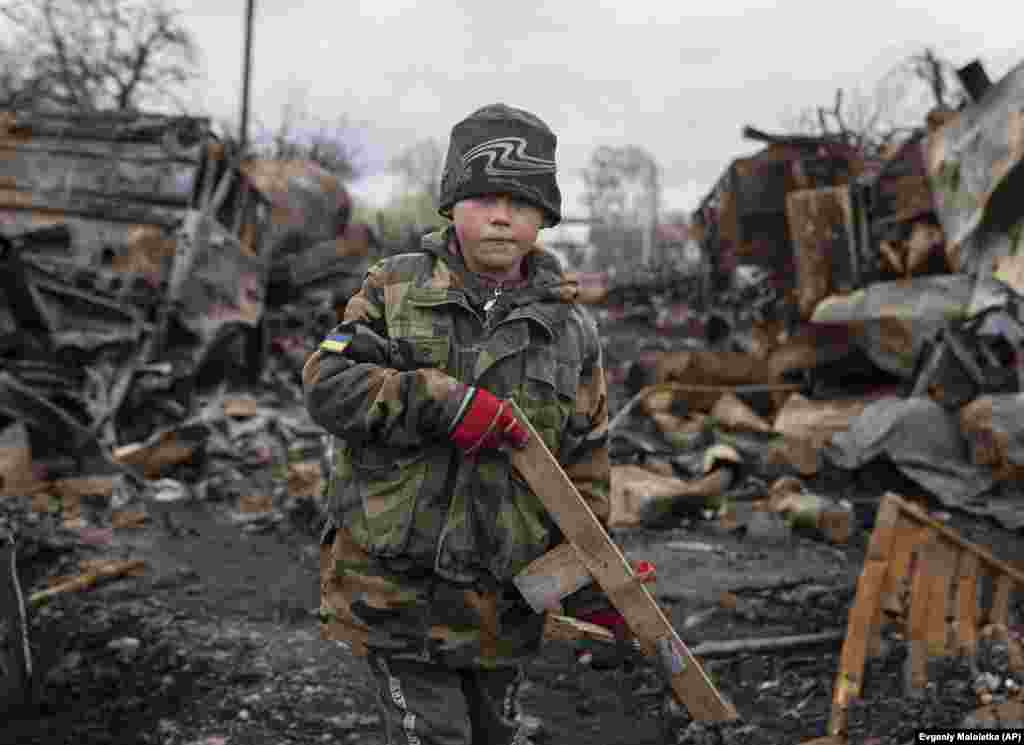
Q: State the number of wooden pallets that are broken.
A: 1